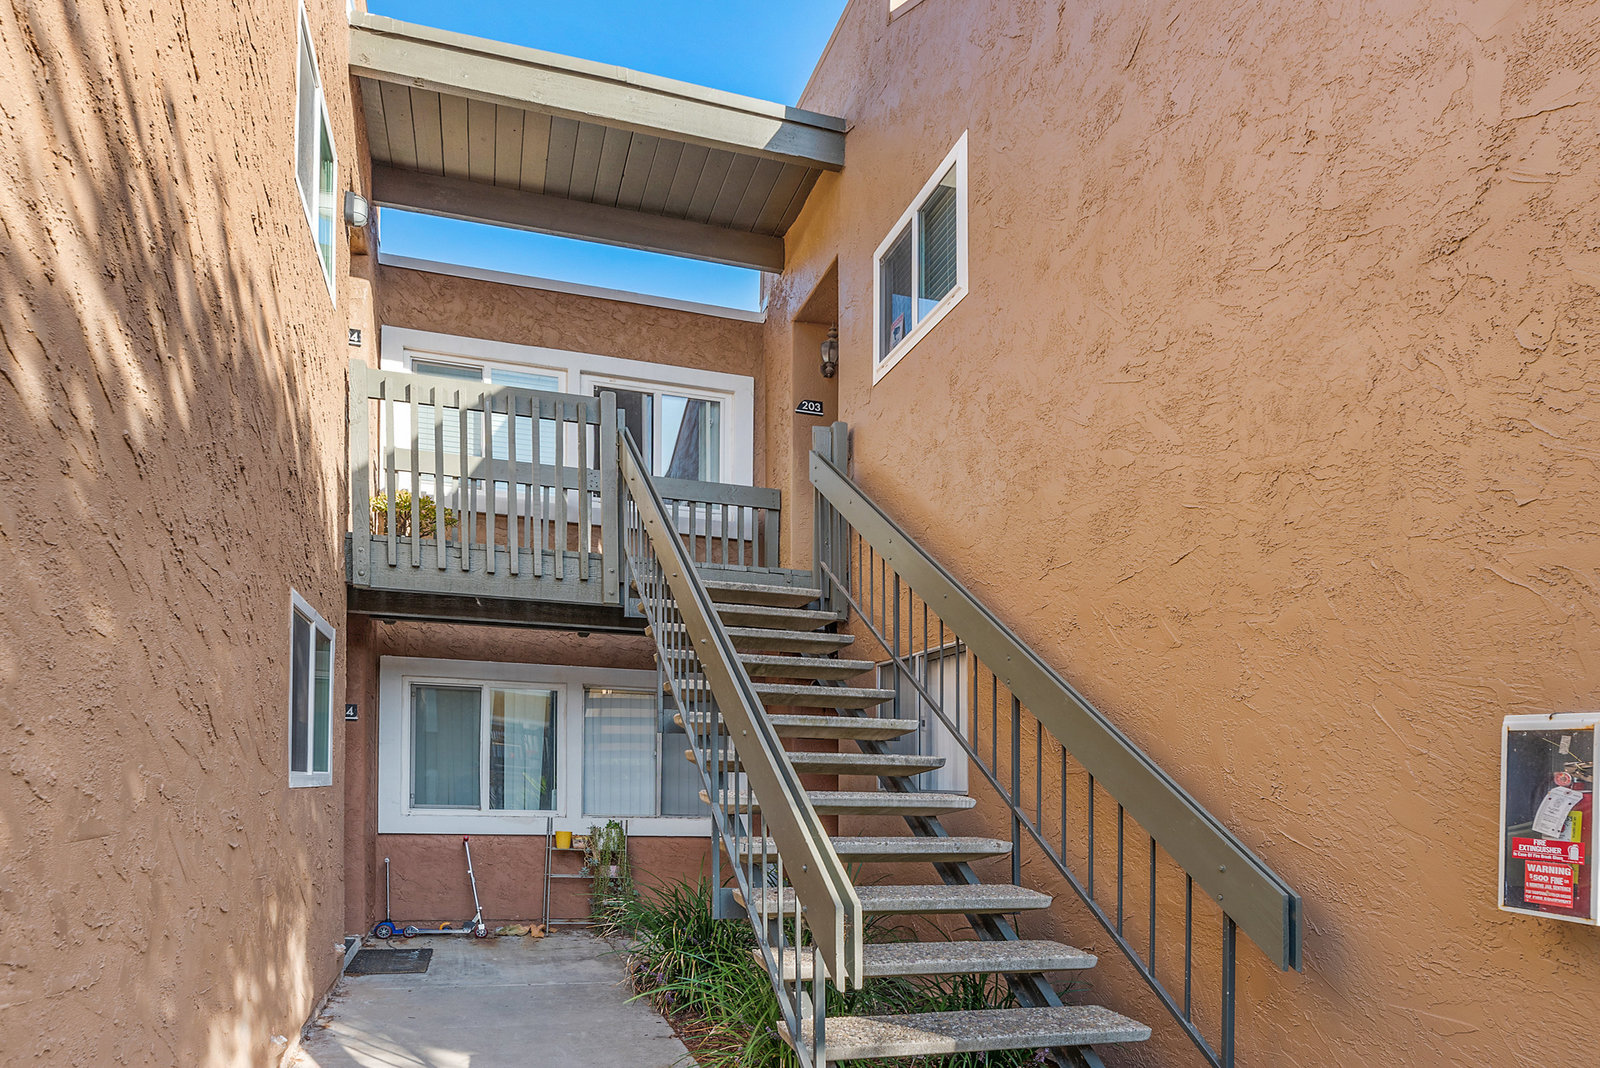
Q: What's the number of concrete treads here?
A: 12